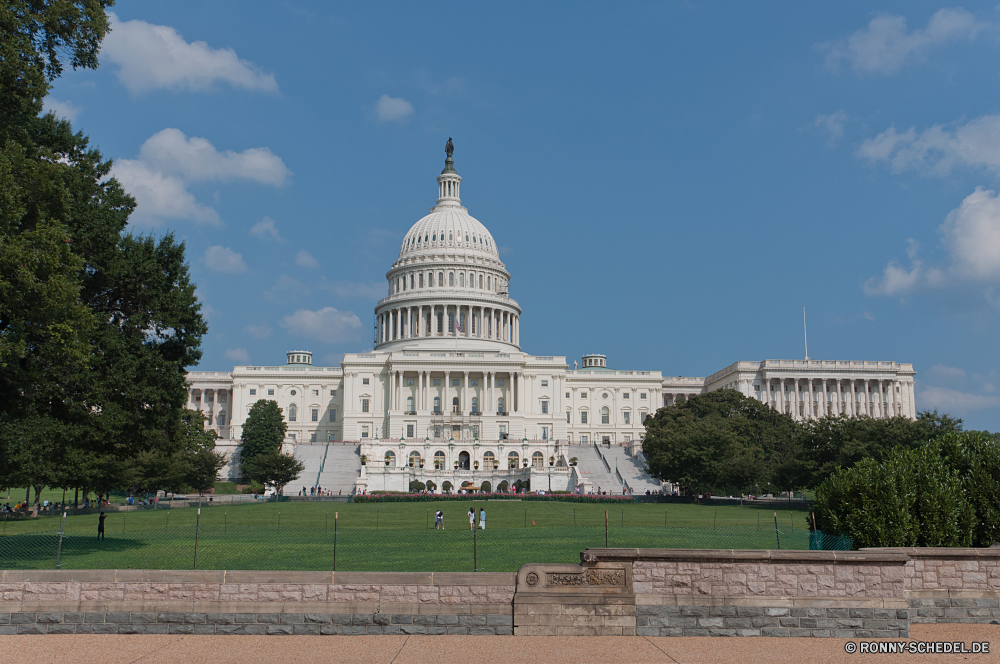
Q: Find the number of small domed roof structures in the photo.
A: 2